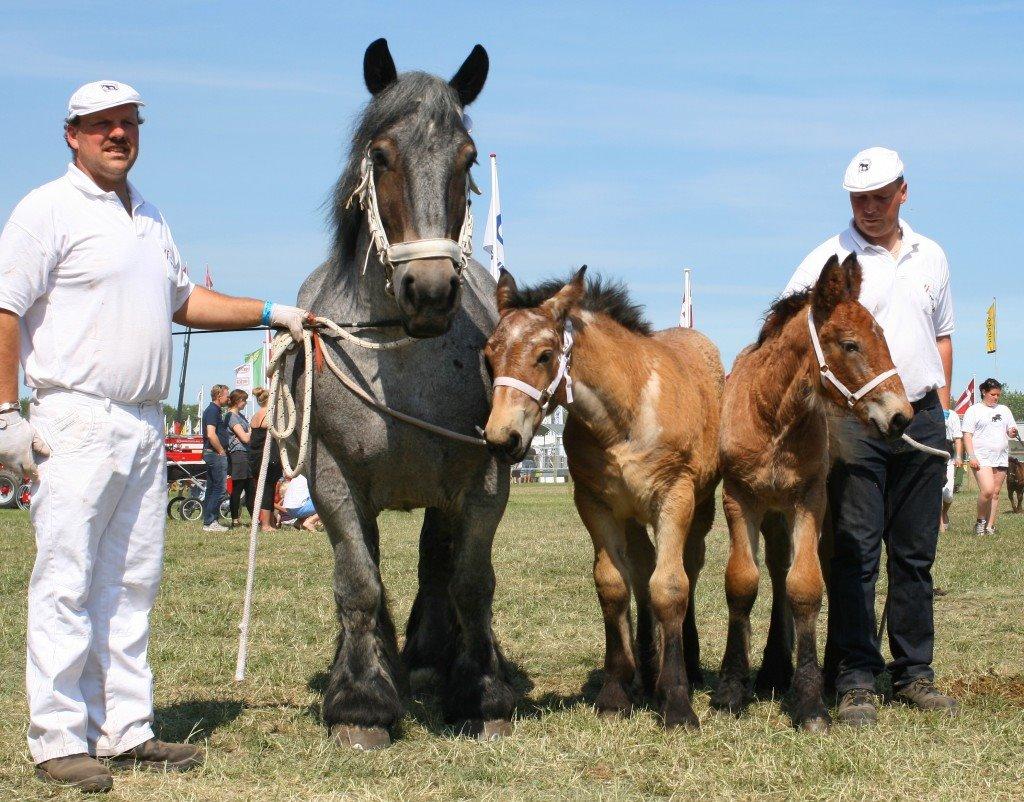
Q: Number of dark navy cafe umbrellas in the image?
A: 0